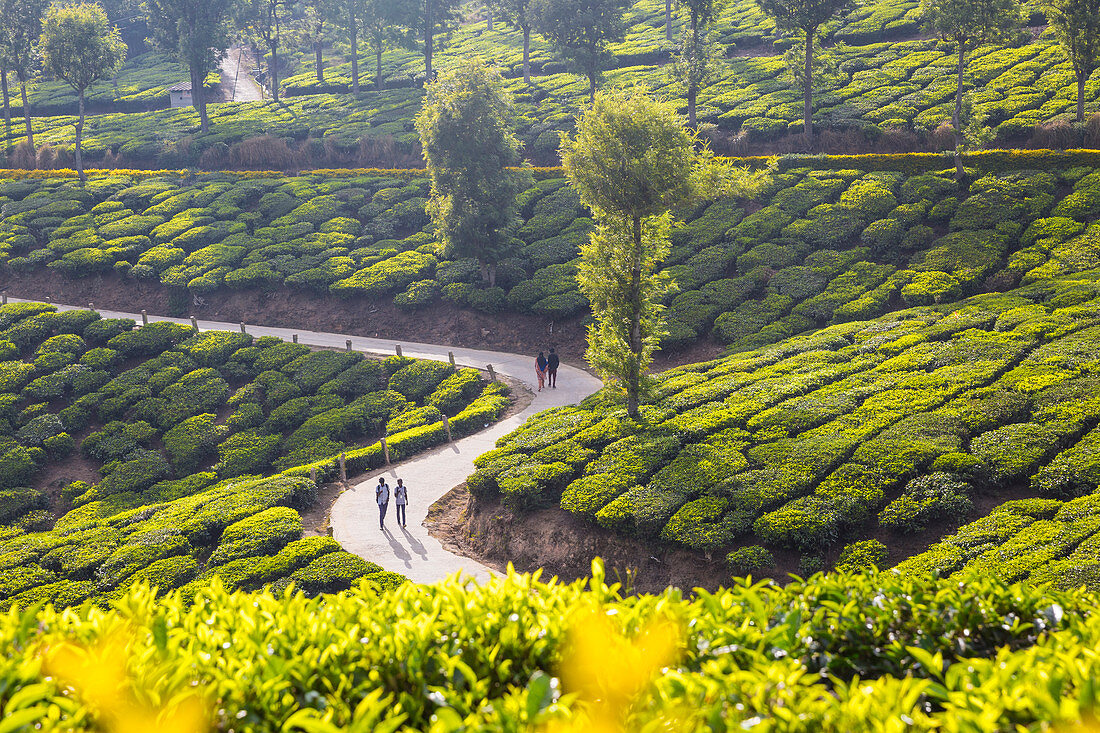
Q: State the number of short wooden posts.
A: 15